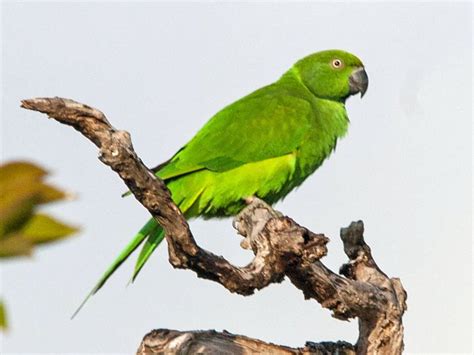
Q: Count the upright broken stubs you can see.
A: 1